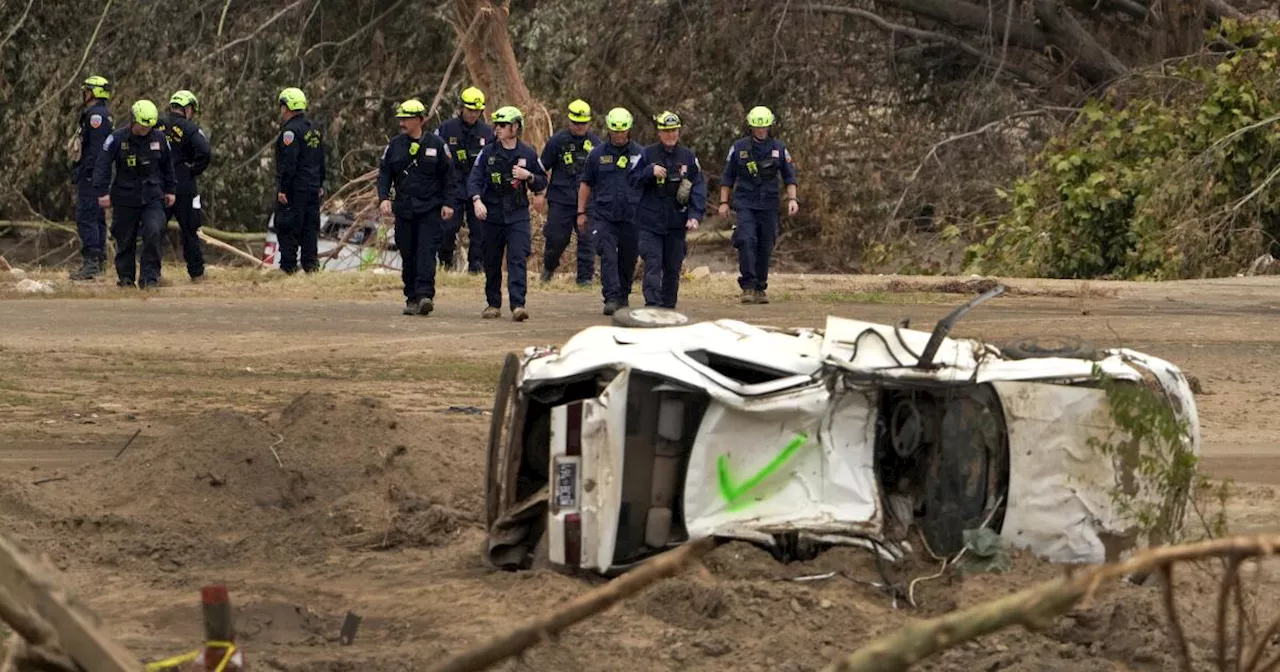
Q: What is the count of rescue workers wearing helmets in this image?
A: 11